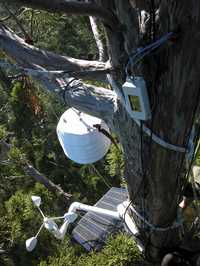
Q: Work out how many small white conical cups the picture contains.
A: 3